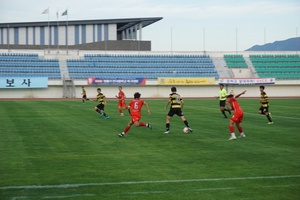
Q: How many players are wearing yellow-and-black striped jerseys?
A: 4